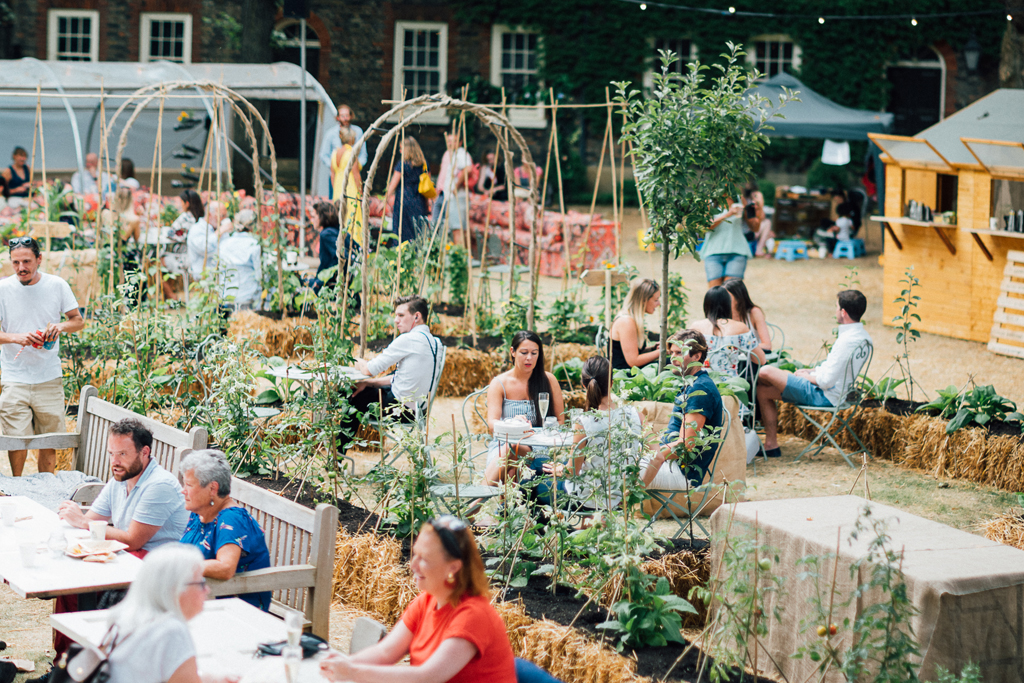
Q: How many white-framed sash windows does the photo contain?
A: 6